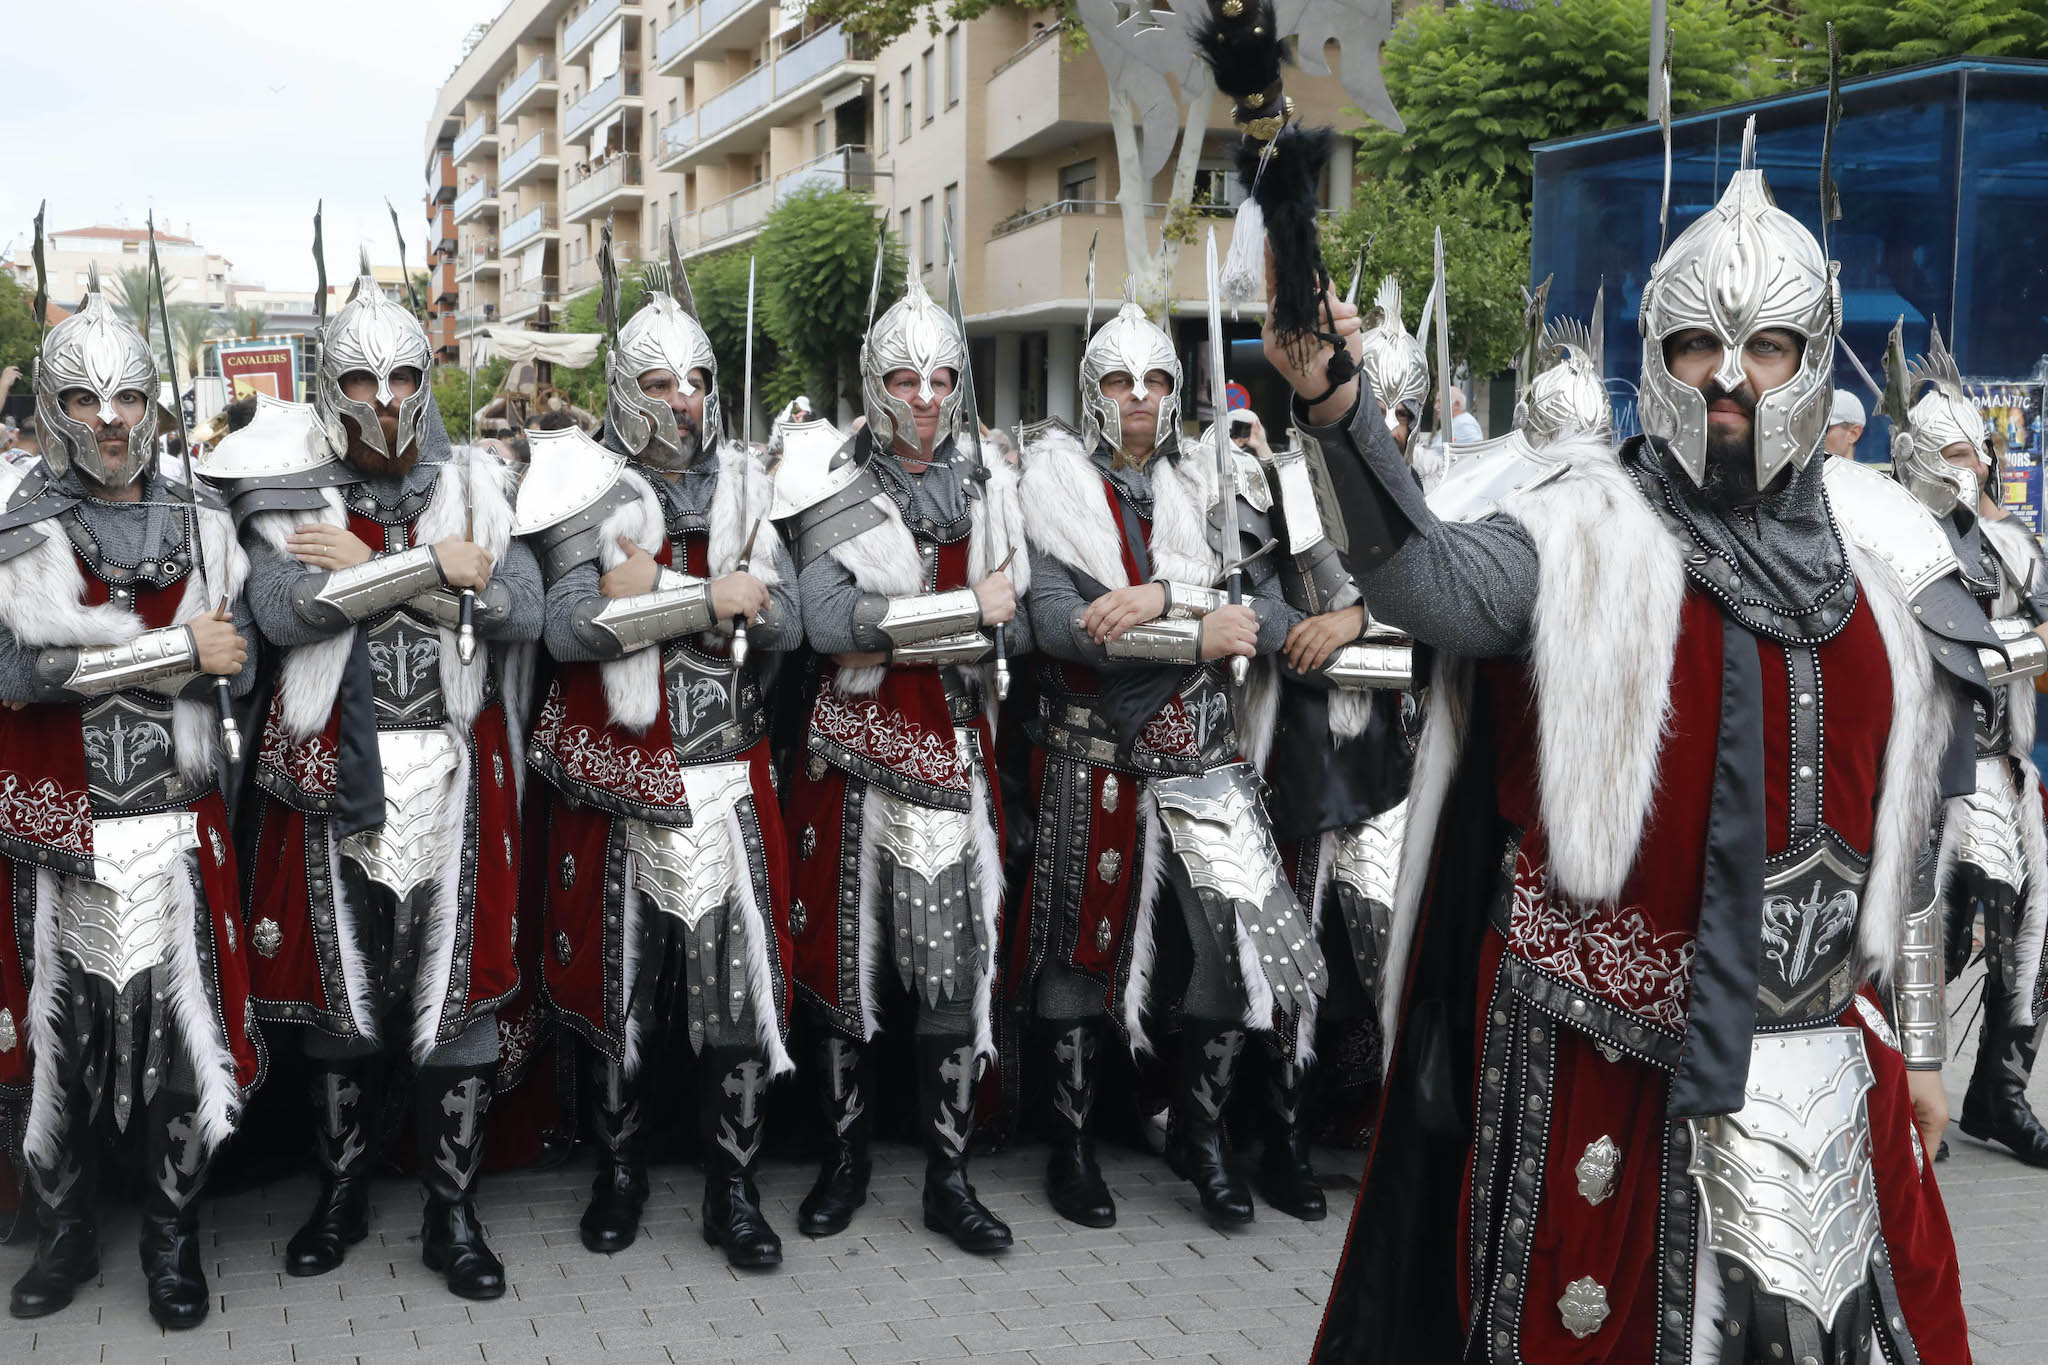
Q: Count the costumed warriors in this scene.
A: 9